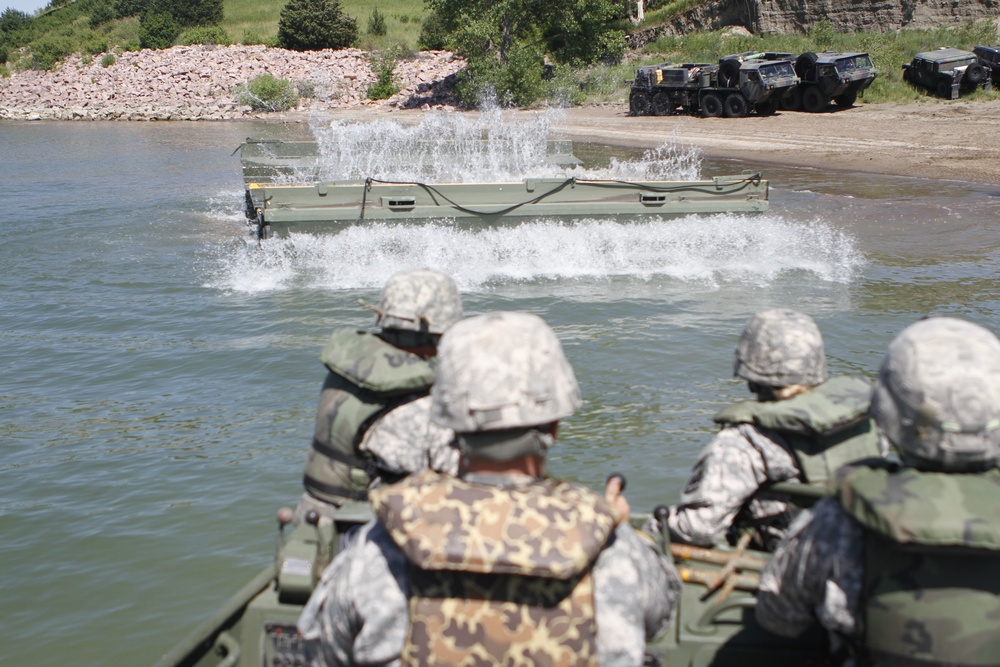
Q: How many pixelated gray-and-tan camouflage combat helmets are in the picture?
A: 4